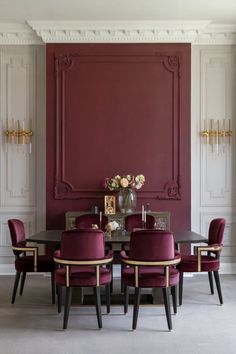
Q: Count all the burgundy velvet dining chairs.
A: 6